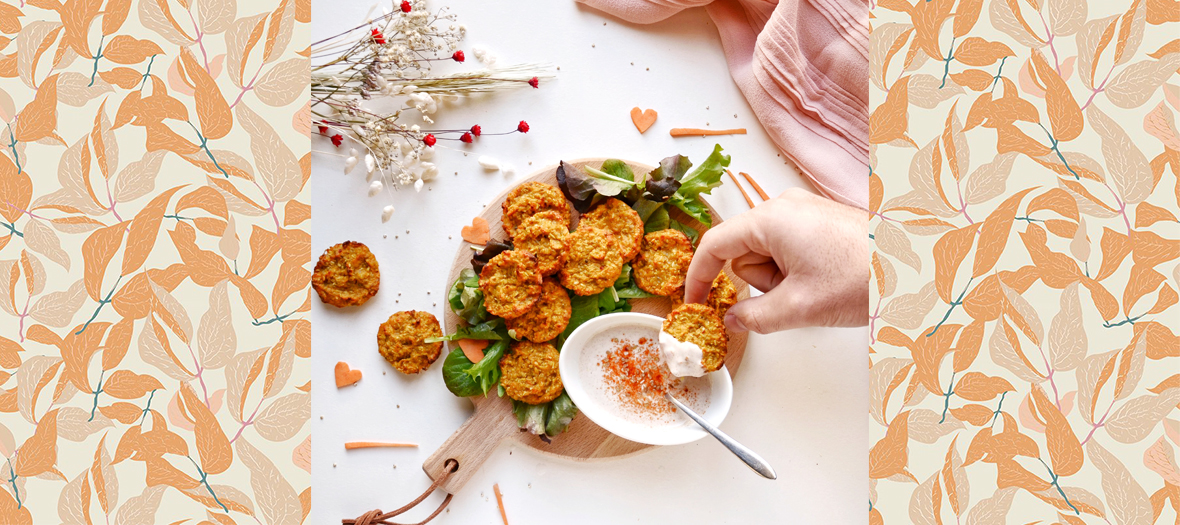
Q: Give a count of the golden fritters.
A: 12